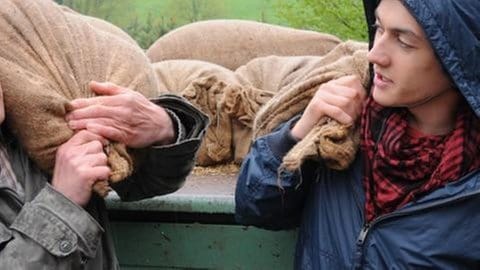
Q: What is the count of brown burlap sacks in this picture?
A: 5